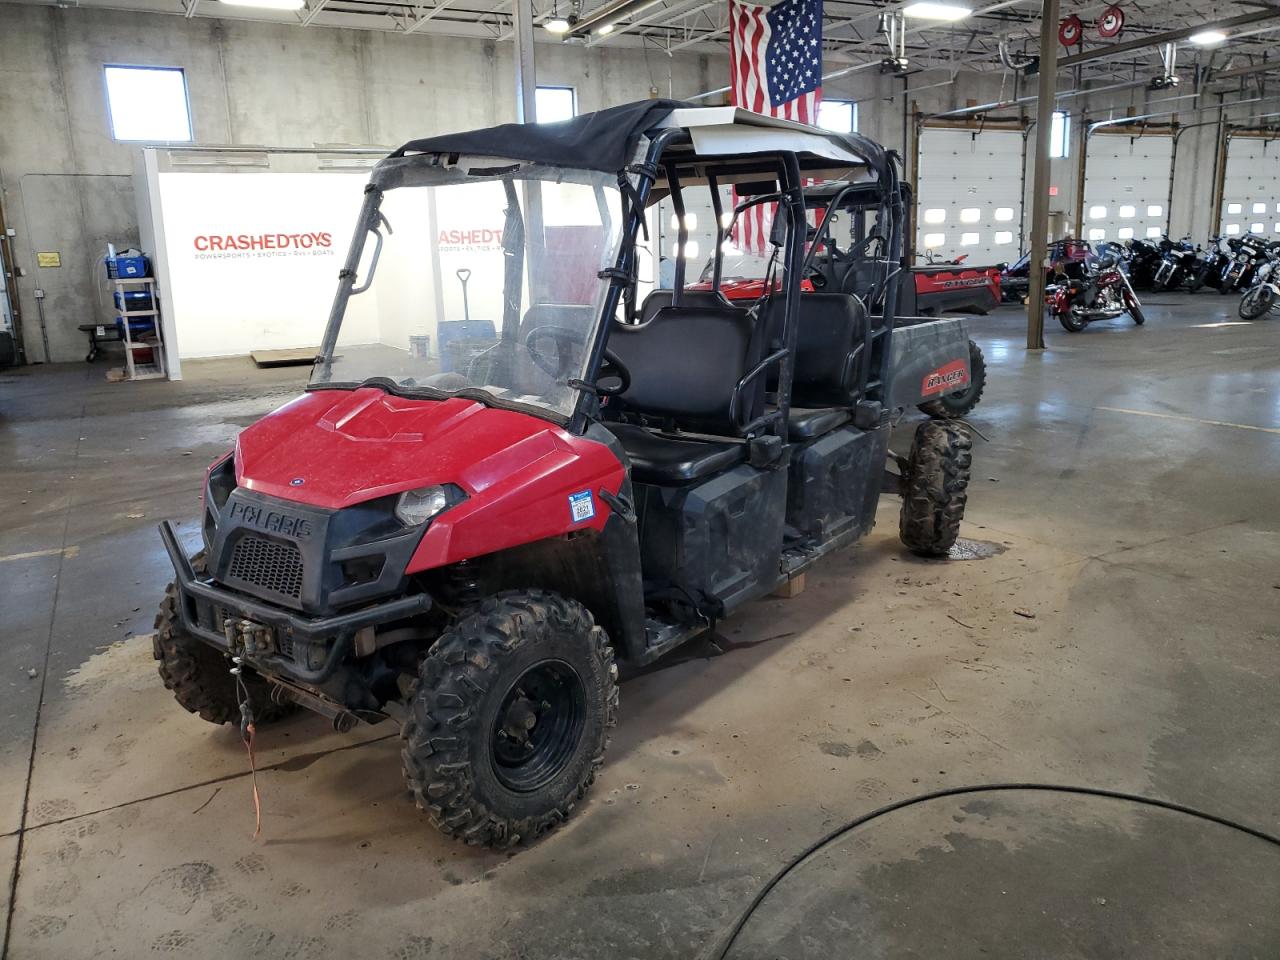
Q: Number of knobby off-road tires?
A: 4